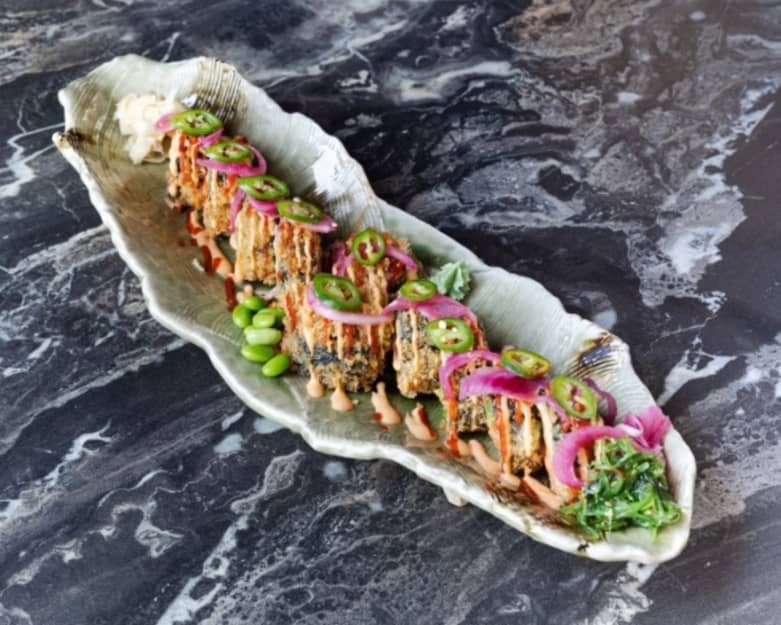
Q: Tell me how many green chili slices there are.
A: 10